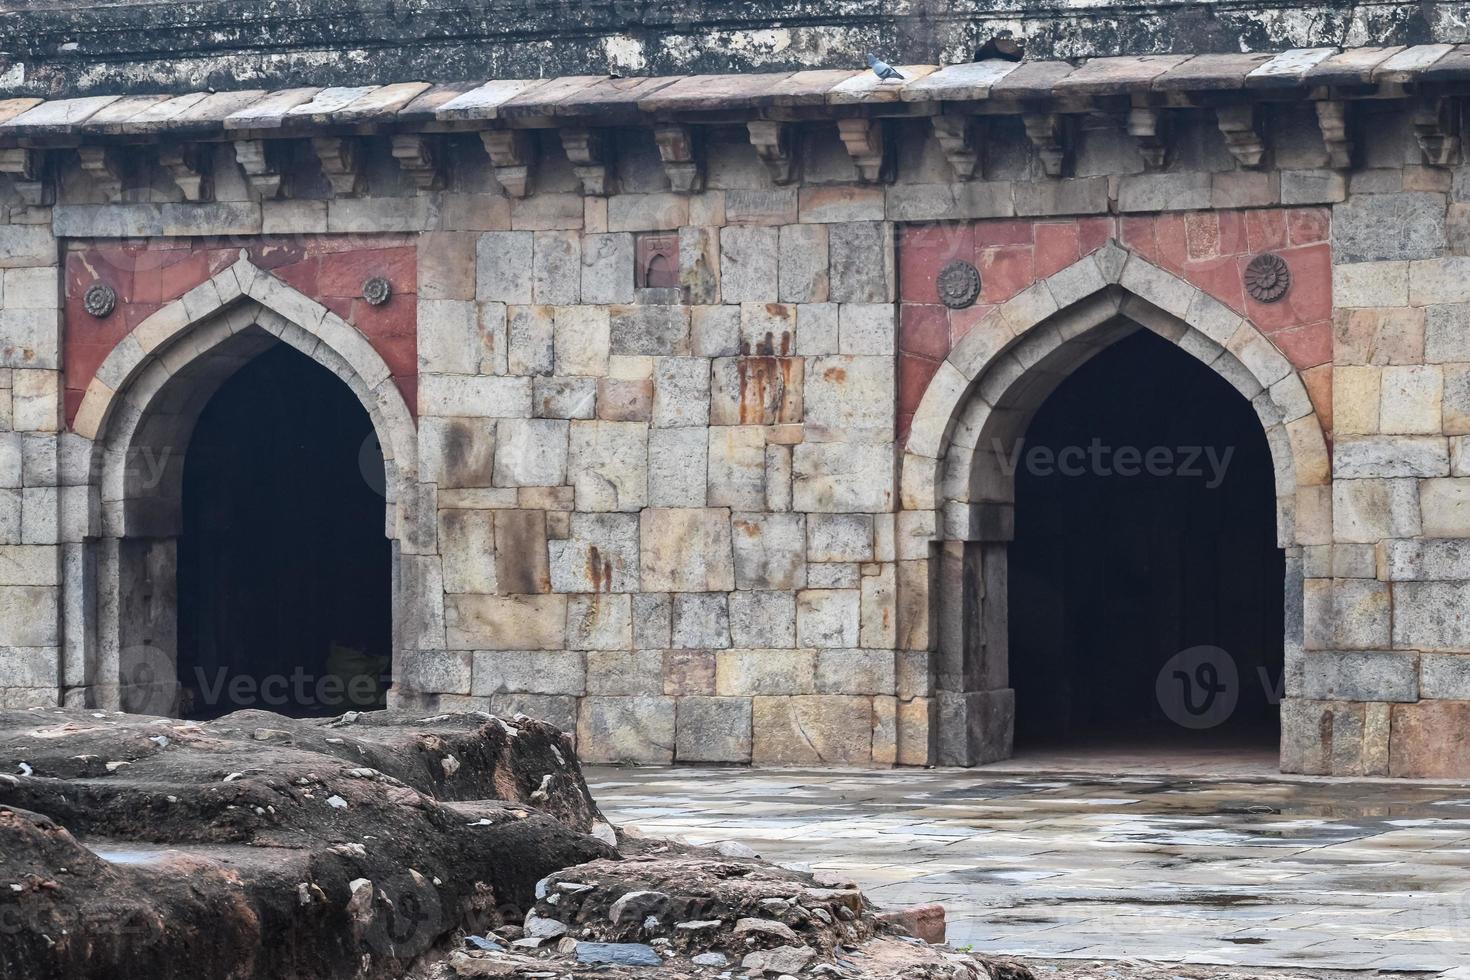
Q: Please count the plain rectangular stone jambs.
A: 4